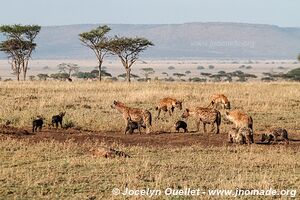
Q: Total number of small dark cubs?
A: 4